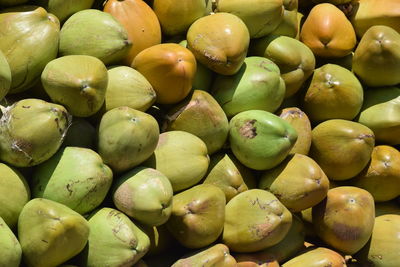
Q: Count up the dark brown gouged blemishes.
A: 1